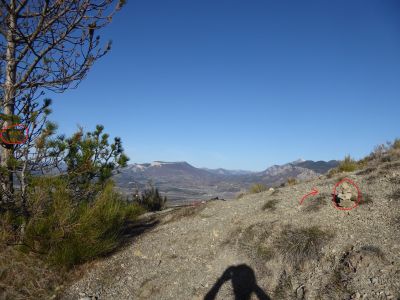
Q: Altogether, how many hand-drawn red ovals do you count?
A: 2